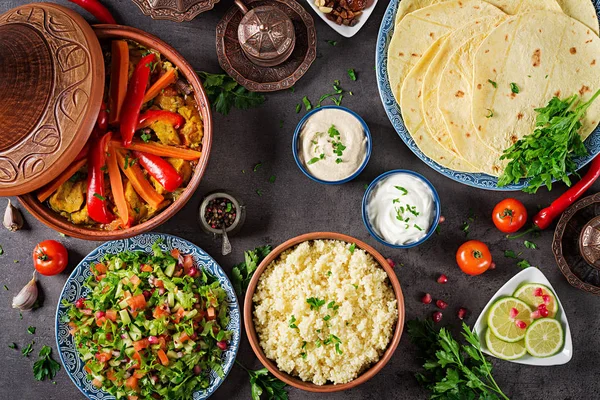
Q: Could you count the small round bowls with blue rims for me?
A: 2